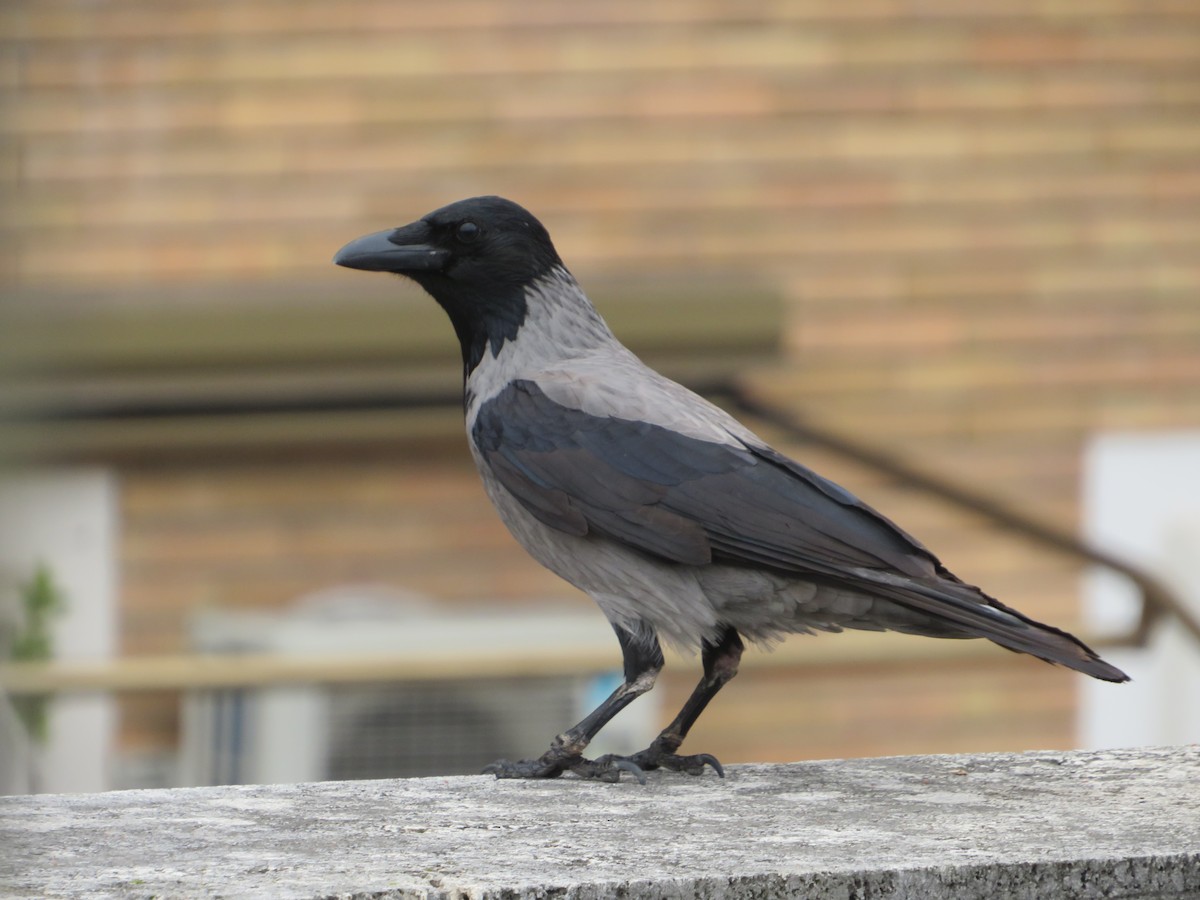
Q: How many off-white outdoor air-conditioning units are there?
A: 1